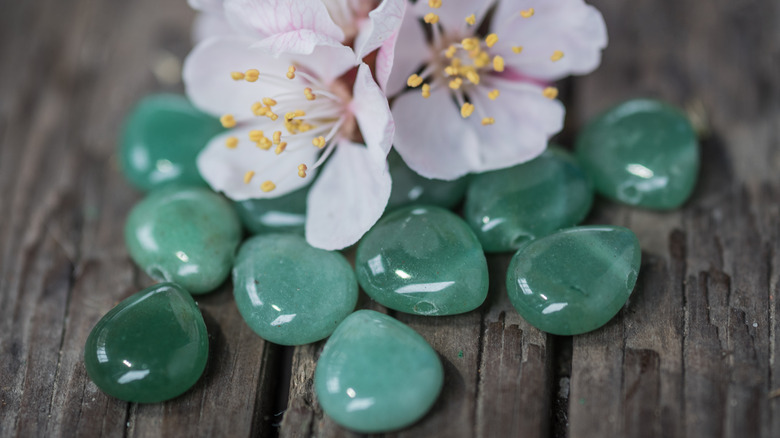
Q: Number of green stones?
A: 11